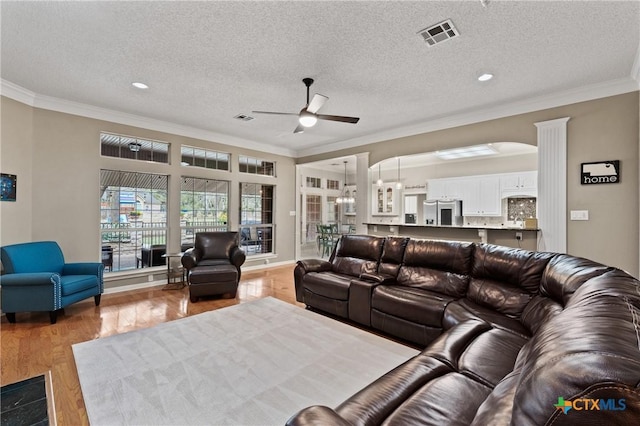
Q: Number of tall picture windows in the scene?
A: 3